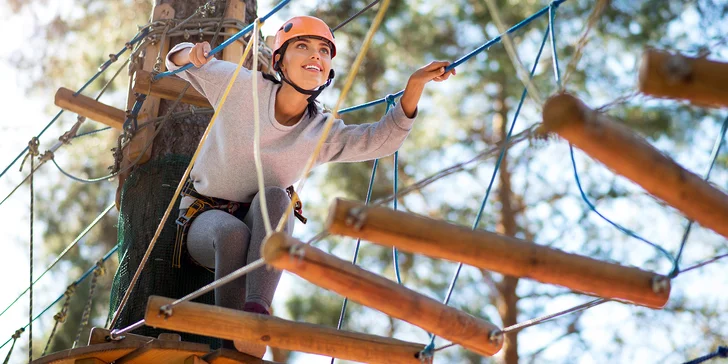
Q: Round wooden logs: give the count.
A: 5